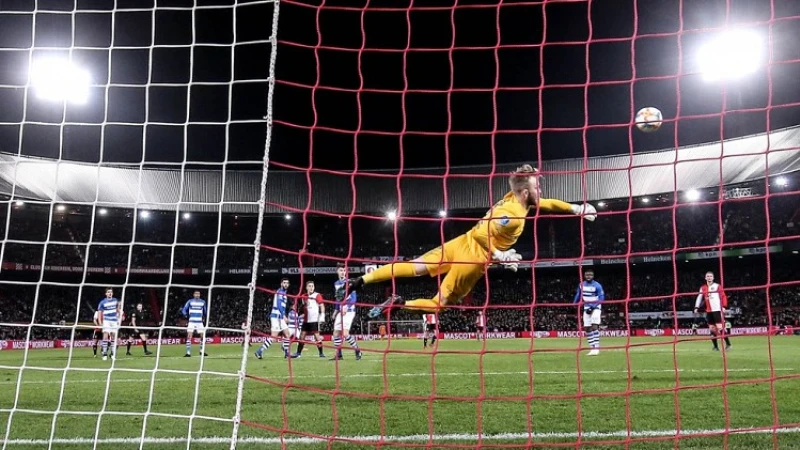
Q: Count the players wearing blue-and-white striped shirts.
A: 6